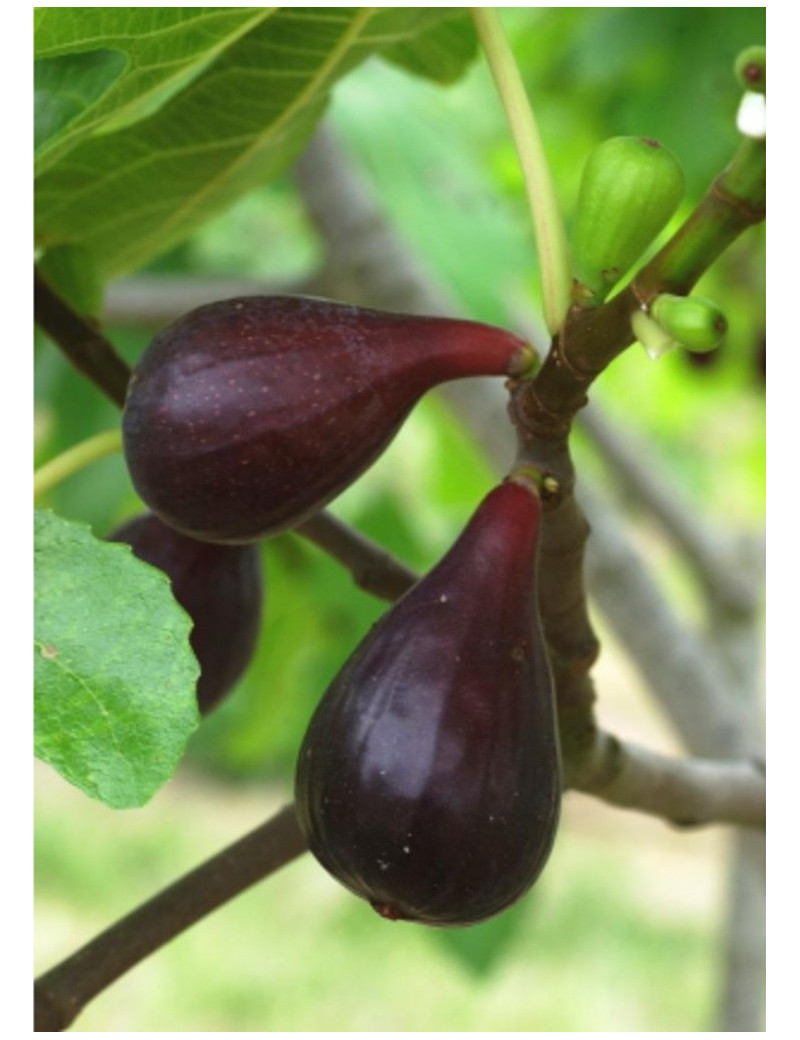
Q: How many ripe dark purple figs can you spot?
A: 3